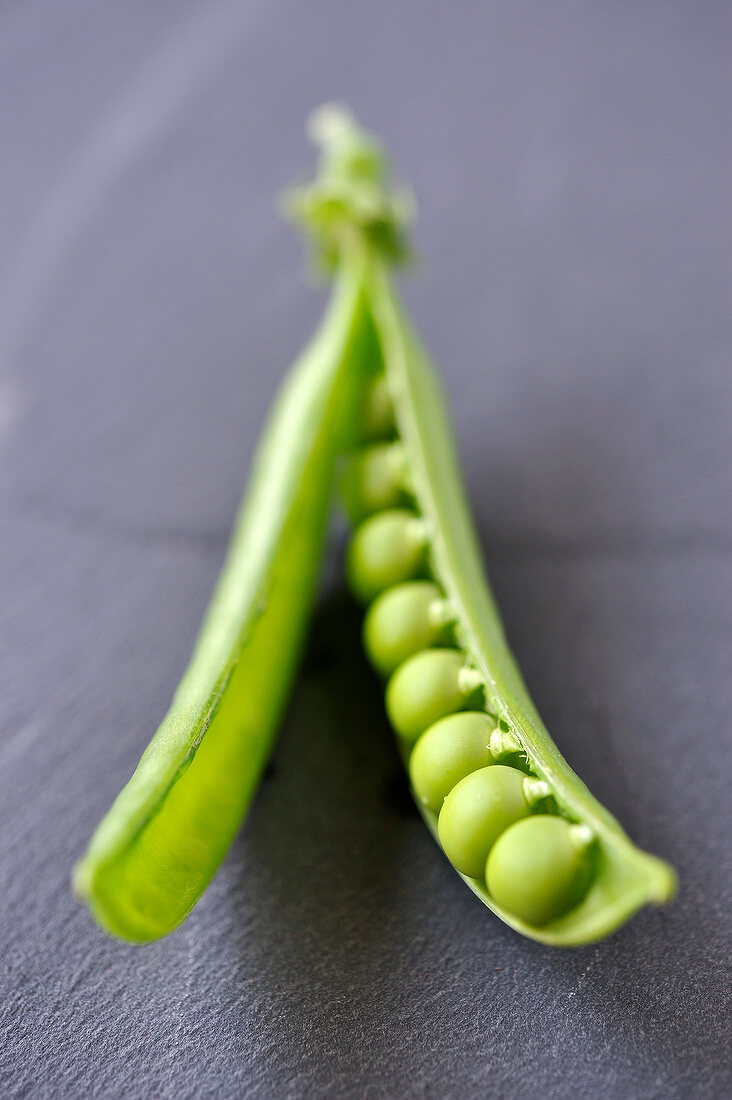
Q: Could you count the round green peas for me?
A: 8